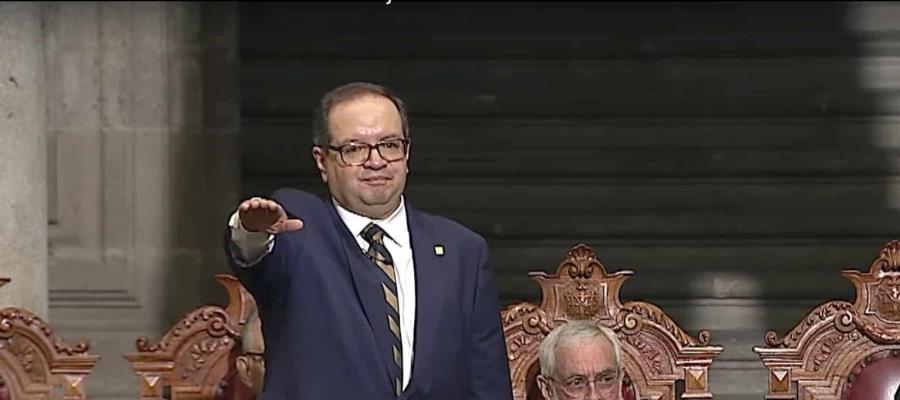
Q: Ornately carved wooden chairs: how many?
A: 4